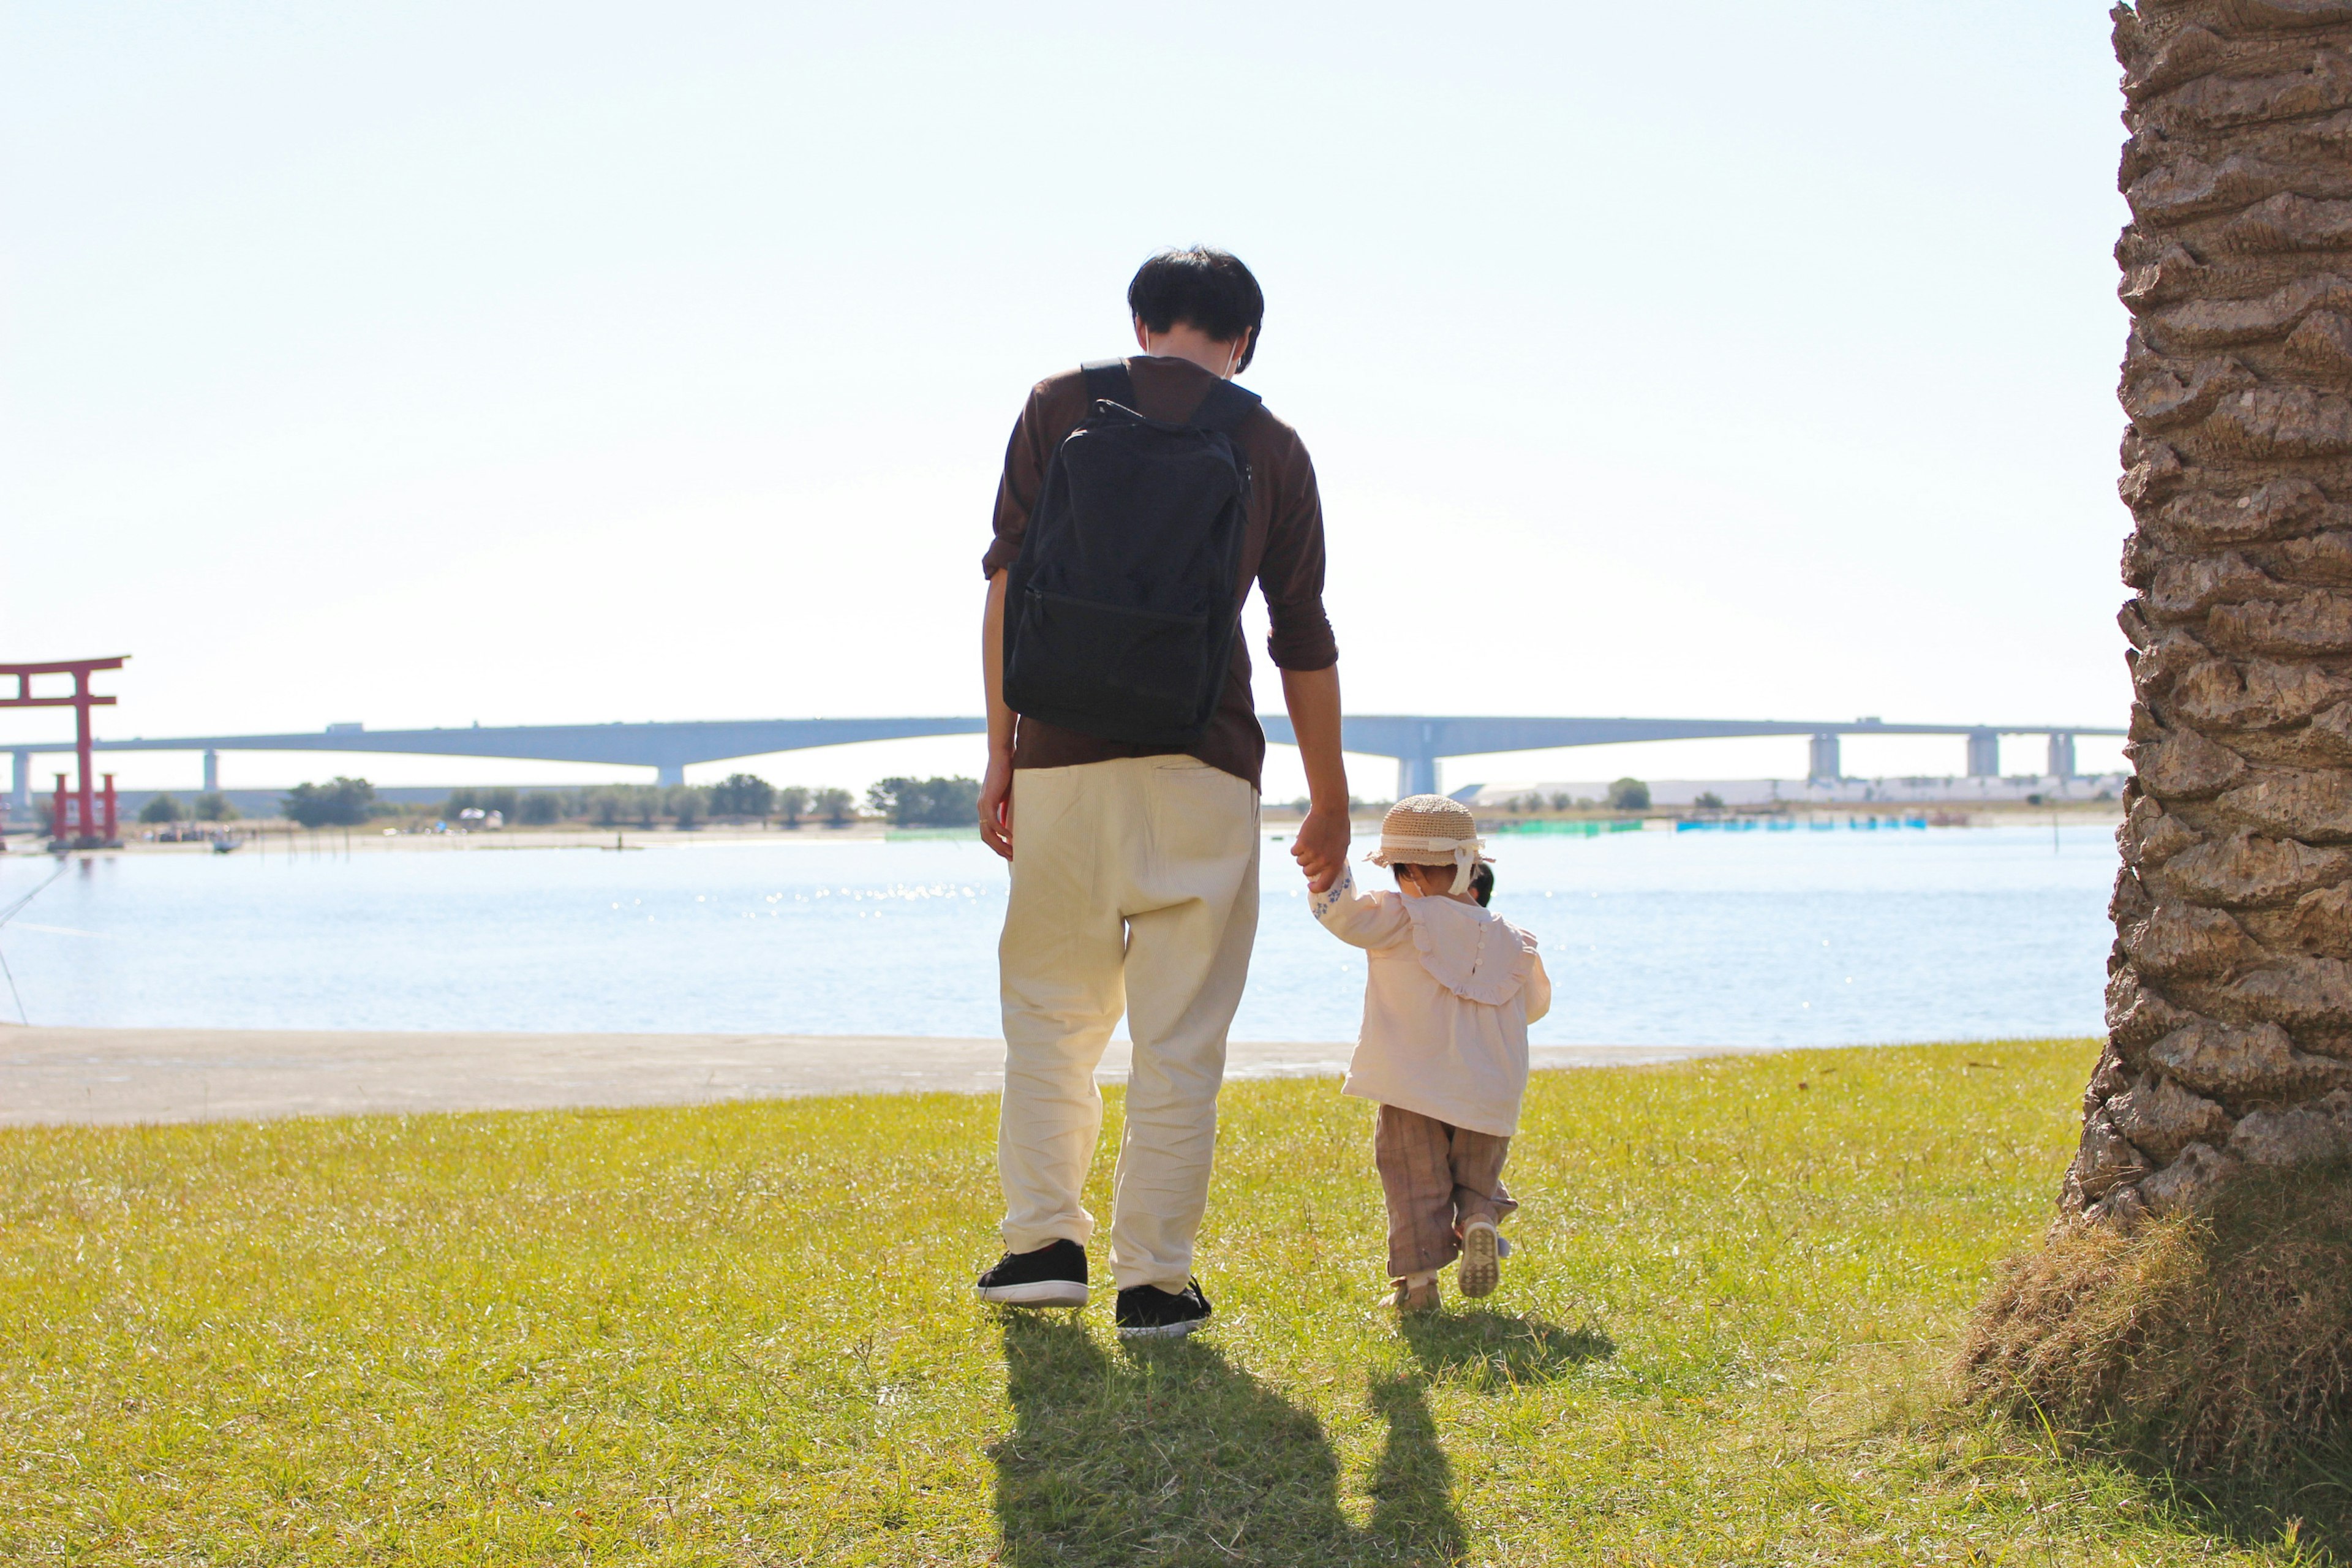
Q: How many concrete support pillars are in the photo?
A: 7